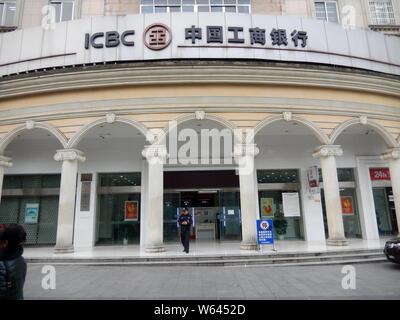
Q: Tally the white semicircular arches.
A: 5